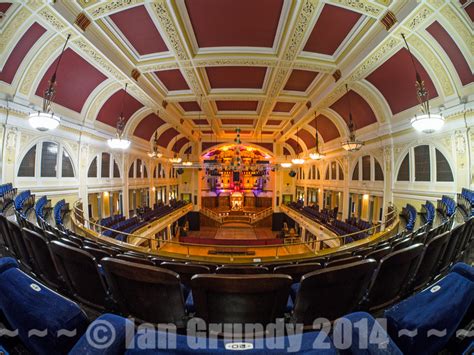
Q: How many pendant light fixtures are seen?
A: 10